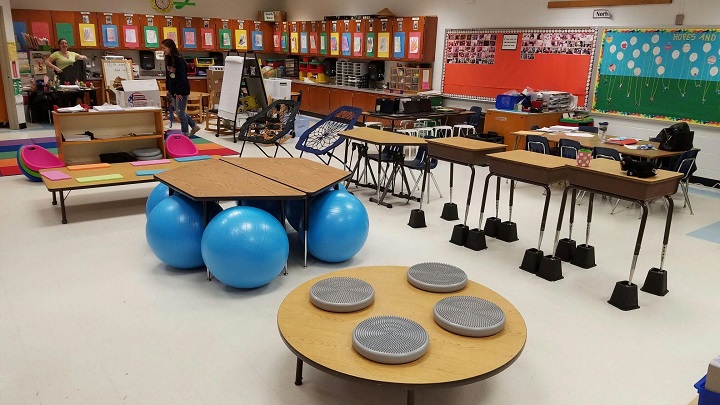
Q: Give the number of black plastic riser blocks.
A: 12